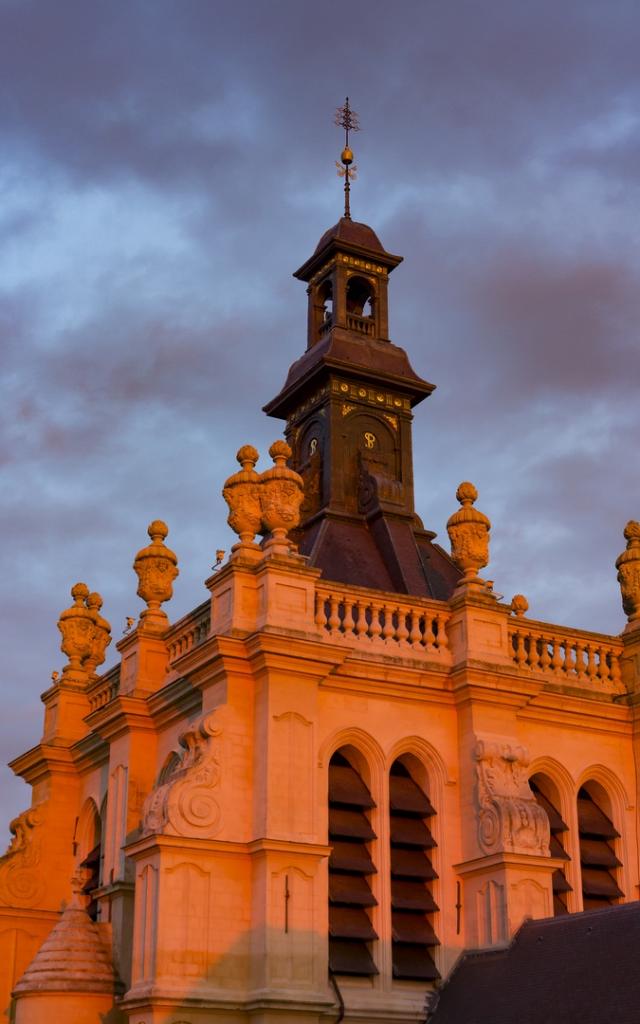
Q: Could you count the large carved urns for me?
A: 7